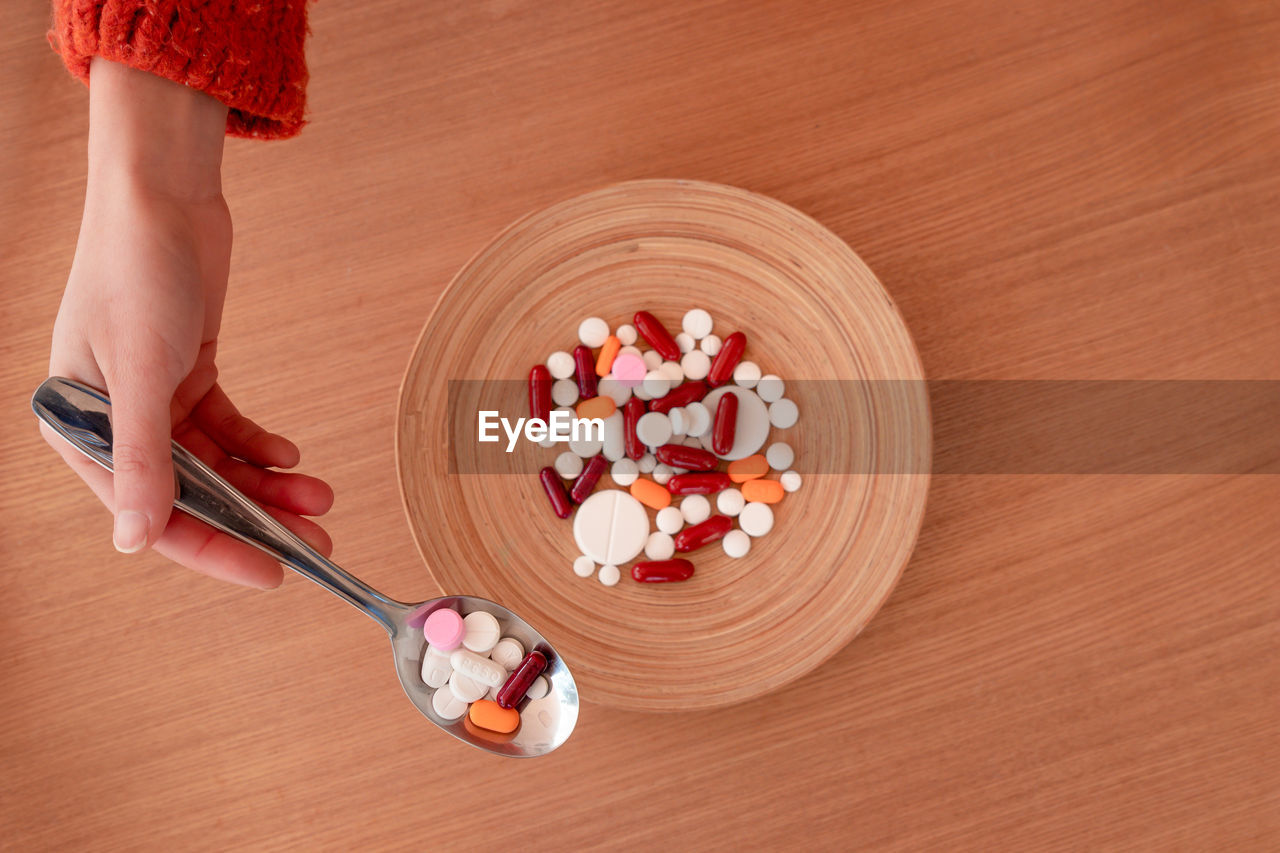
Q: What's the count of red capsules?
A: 14